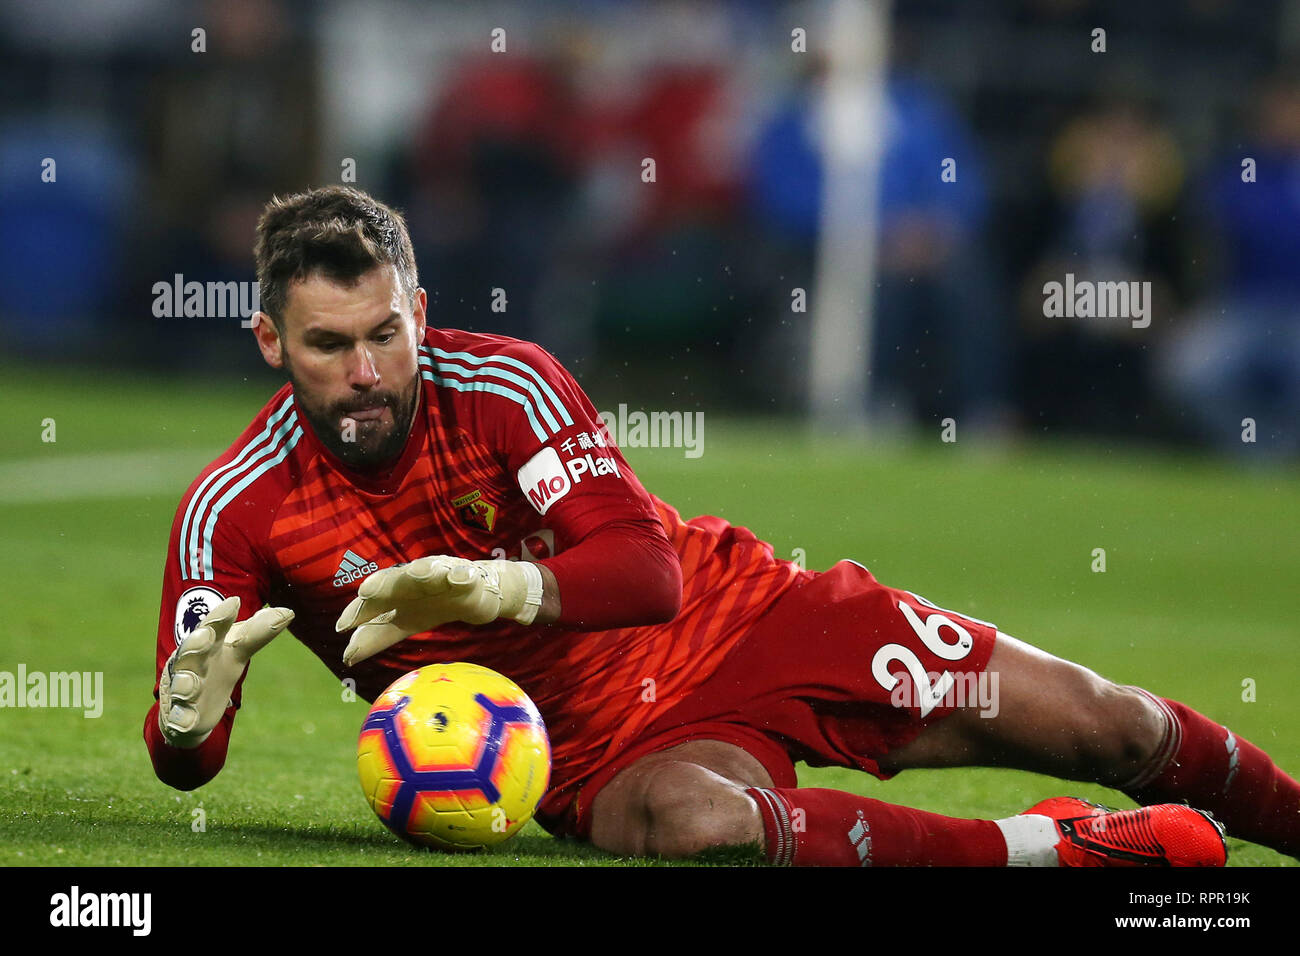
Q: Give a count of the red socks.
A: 2